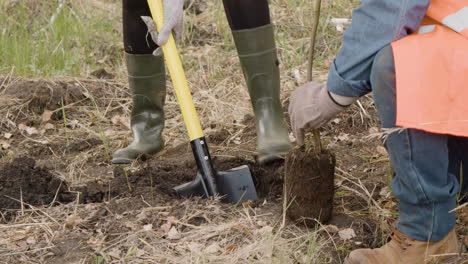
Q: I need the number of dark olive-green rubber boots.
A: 2